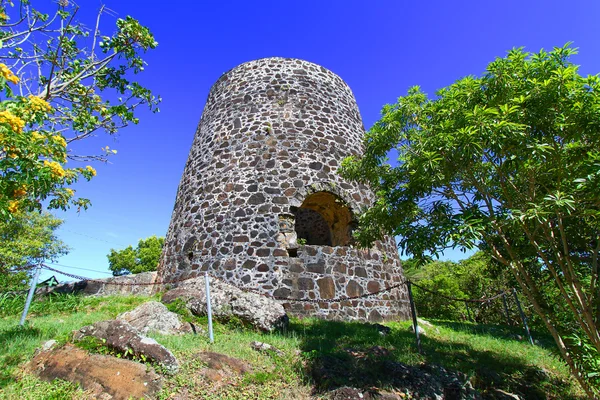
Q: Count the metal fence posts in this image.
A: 6